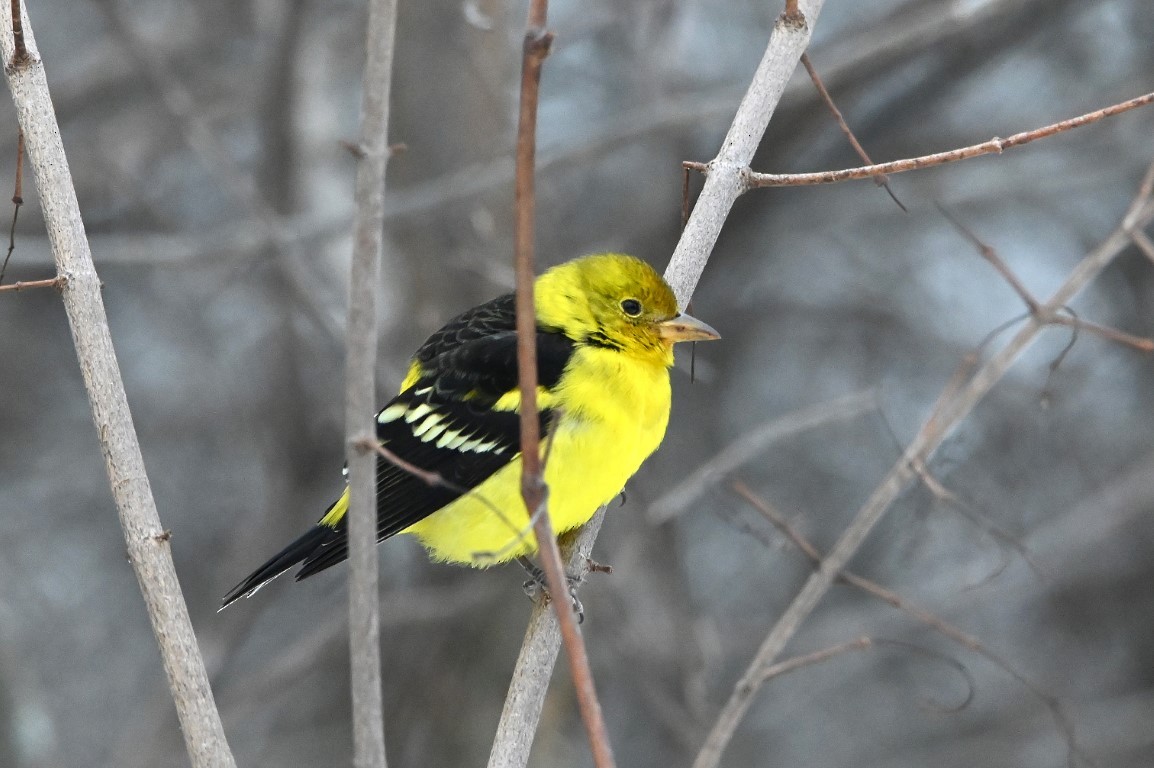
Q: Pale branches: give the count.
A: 4